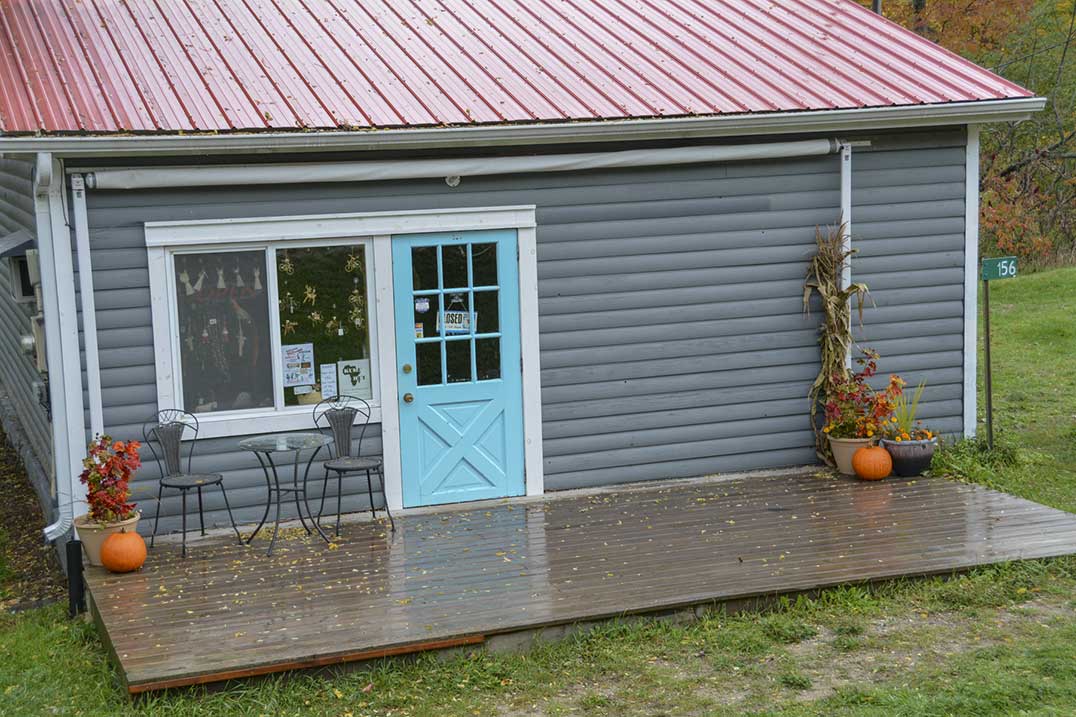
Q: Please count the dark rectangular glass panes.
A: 9